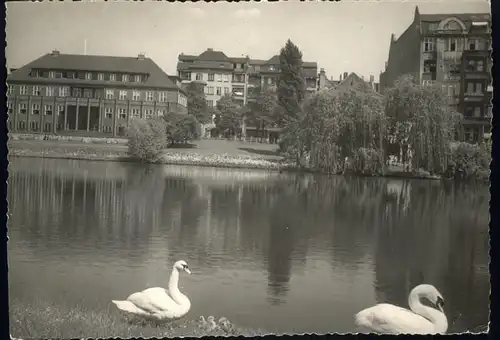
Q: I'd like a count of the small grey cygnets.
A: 3